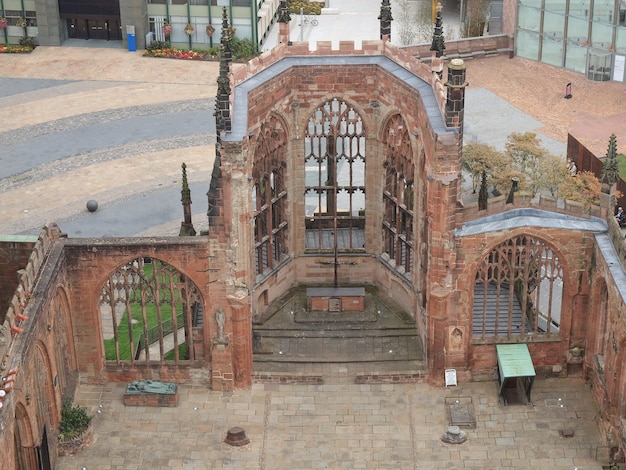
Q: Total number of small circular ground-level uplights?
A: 12